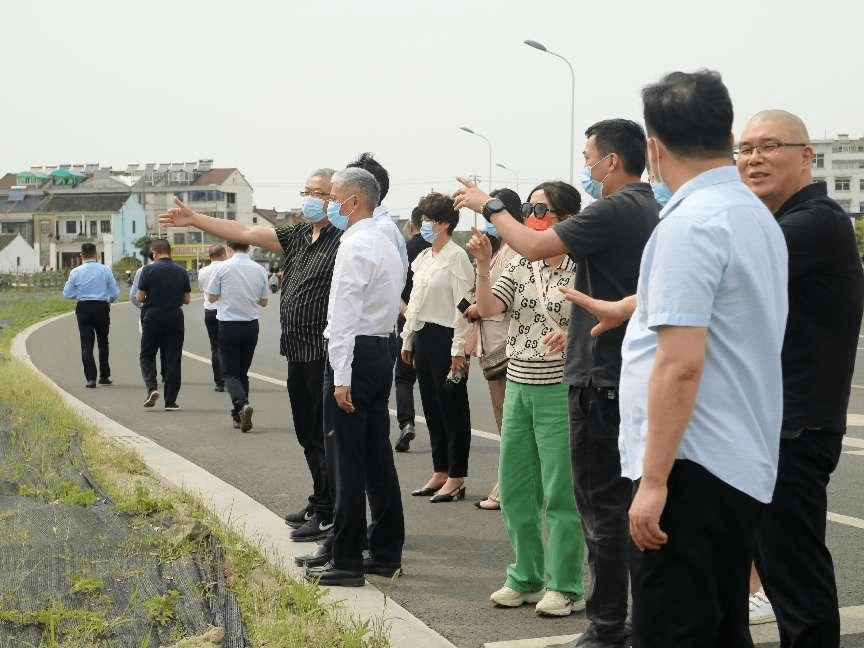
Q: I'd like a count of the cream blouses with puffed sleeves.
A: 1